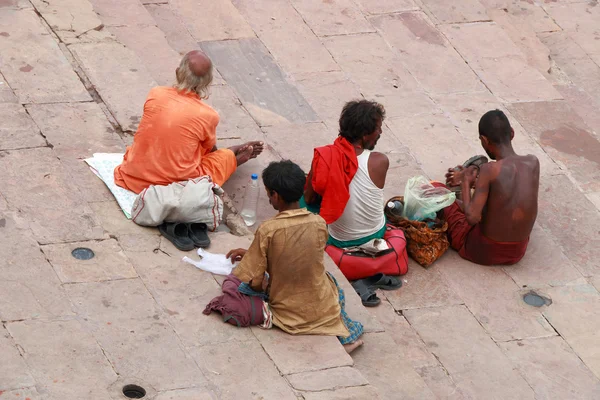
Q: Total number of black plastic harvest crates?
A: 0